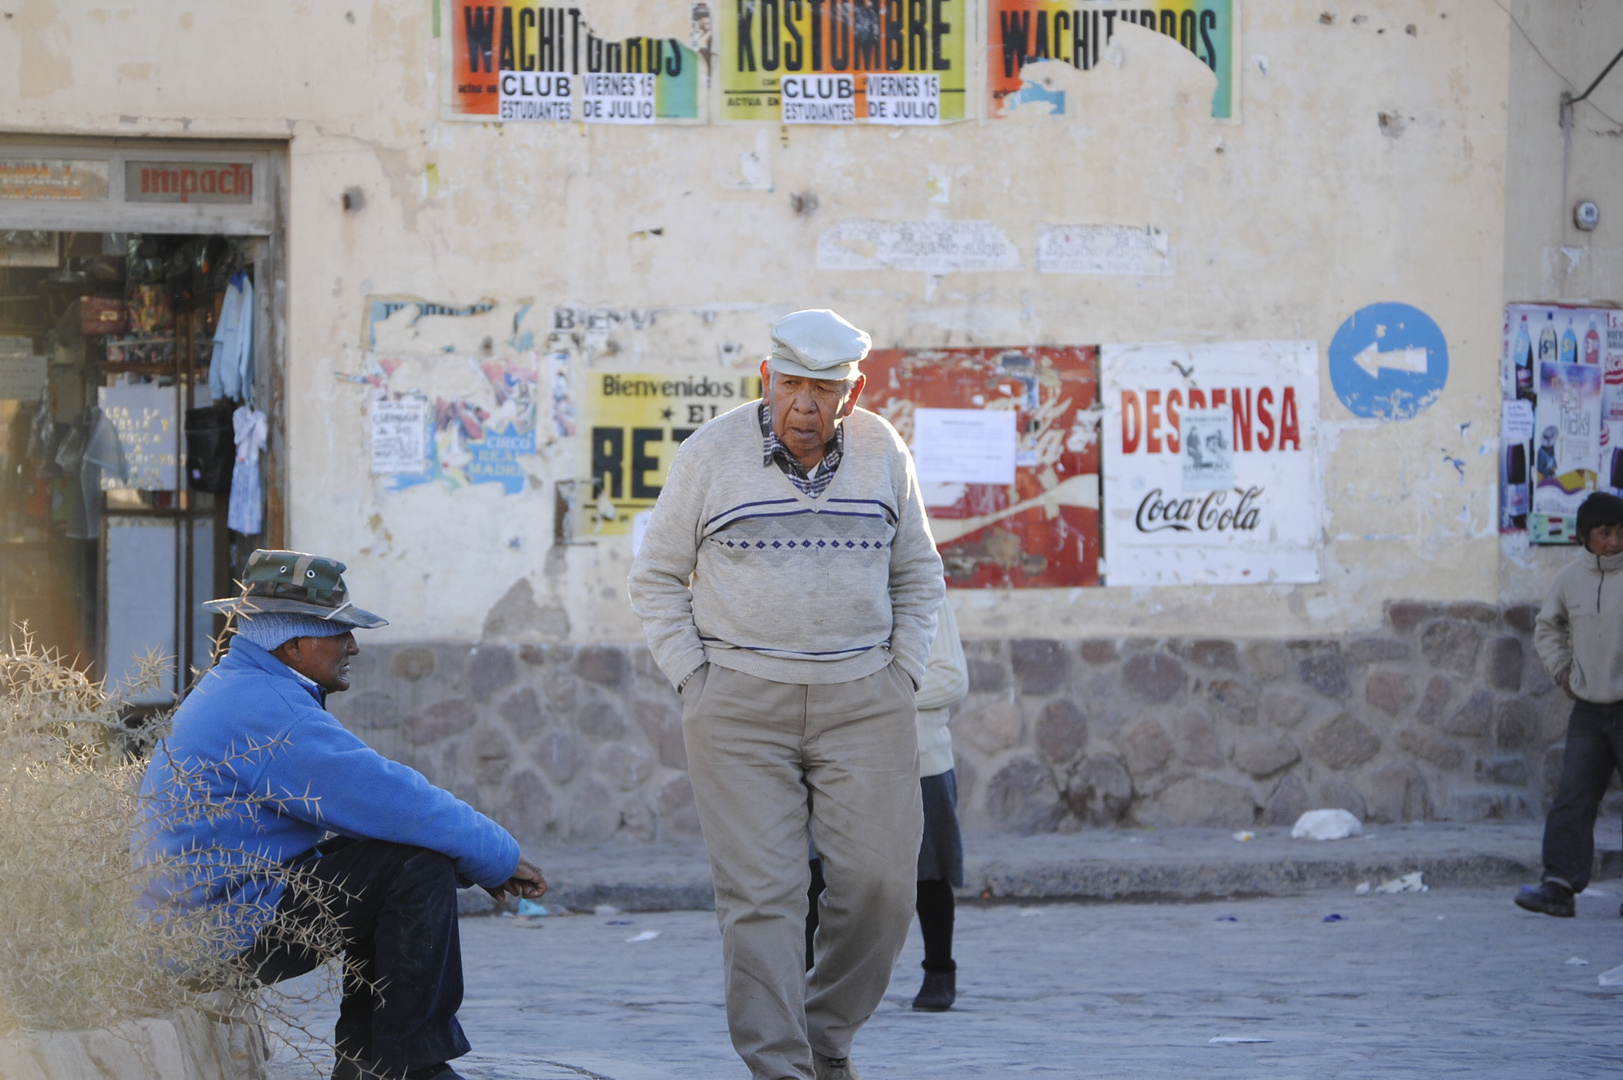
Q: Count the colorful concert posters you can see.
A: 3